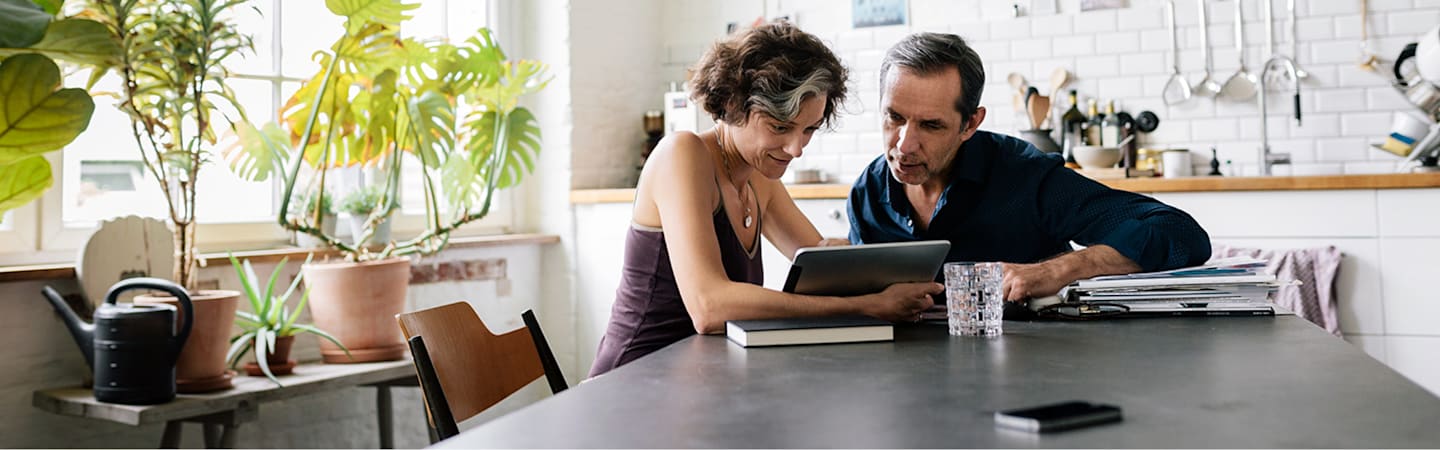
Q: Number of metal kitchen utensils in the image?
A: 5